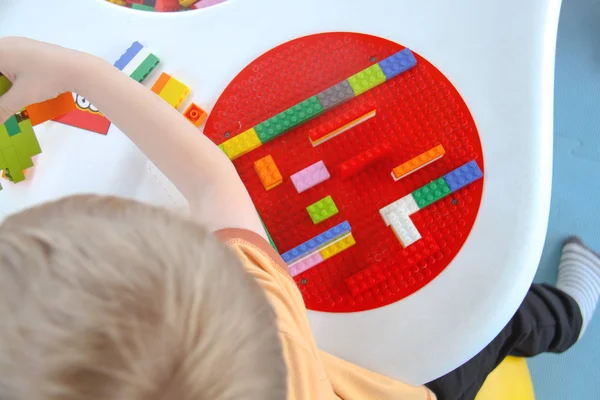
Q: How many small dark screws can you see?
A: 4